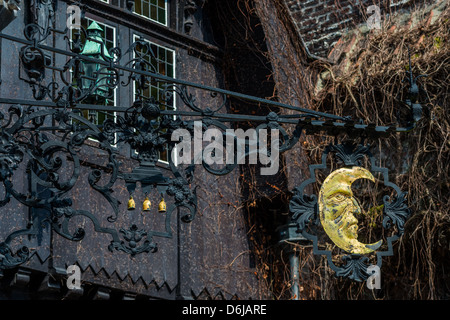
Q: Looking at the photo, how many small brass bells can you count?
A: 3